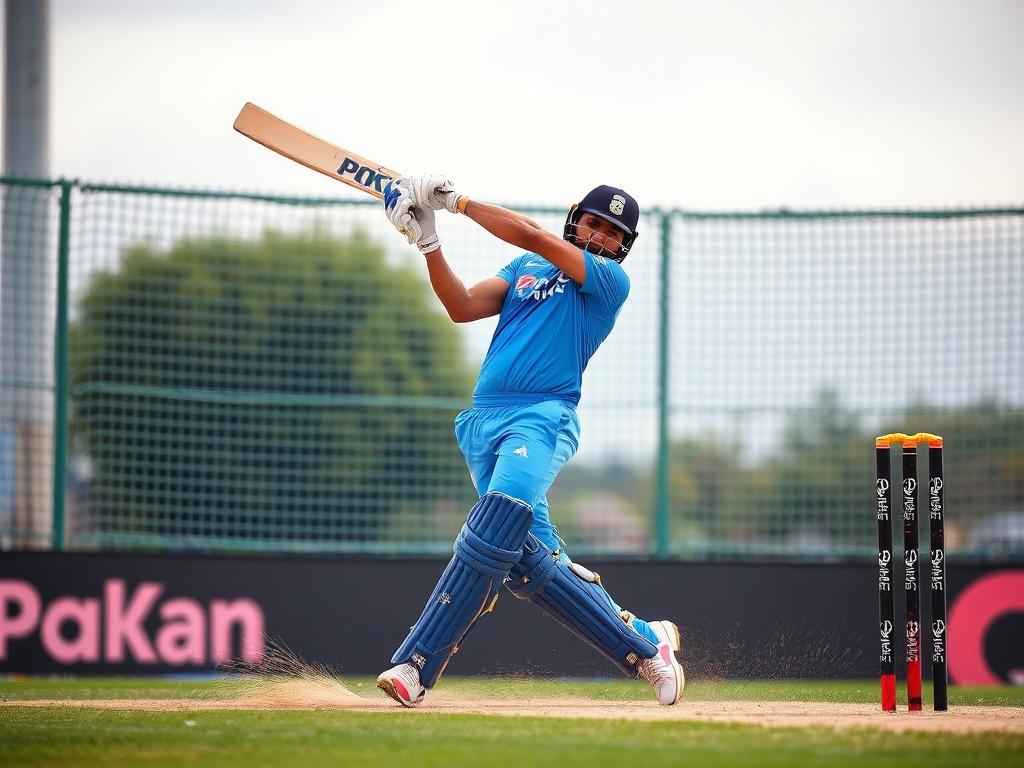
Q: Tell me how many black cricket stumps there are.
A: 3